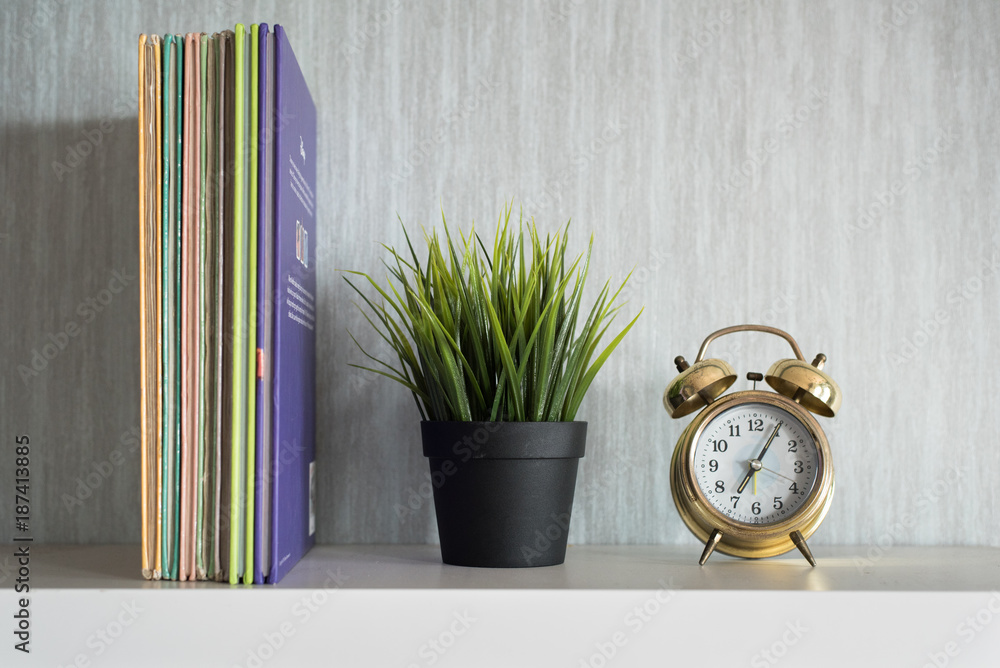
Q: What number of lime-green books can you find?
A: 1